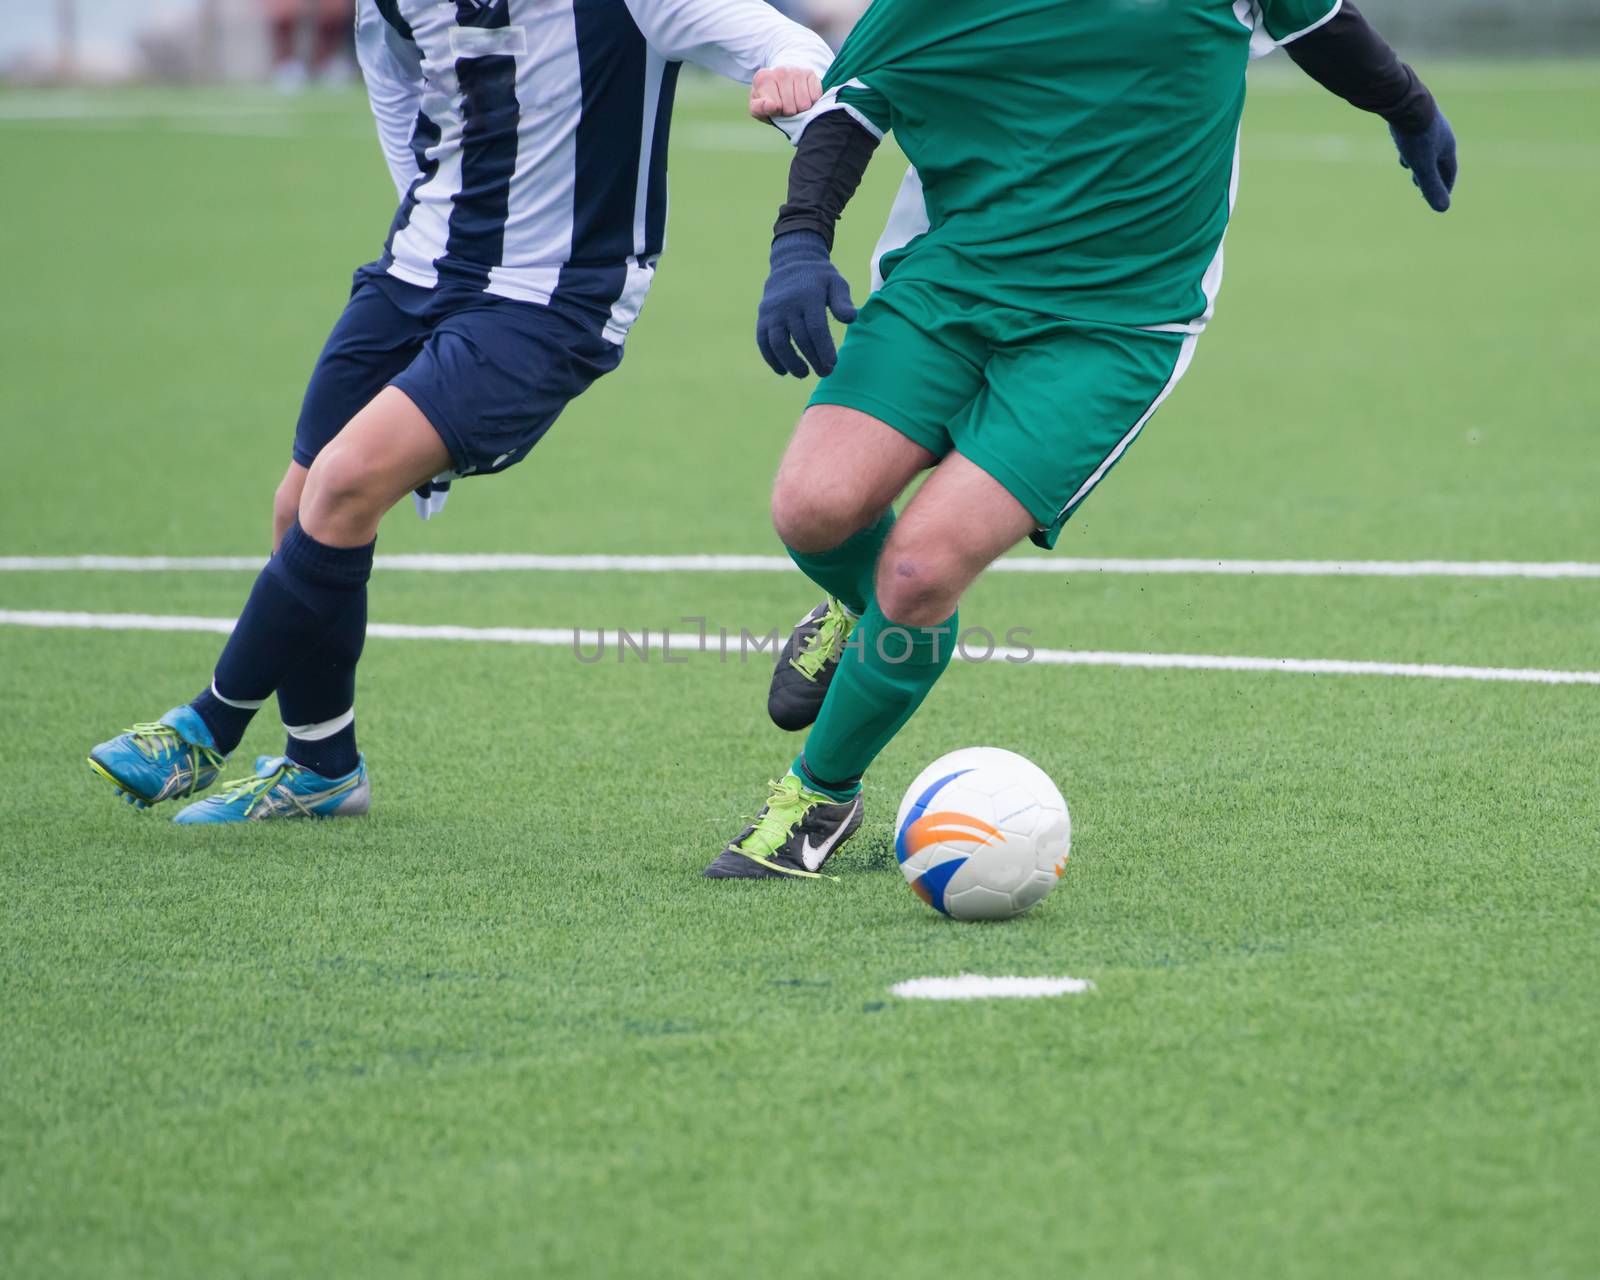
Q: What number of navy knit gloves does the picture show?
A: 2